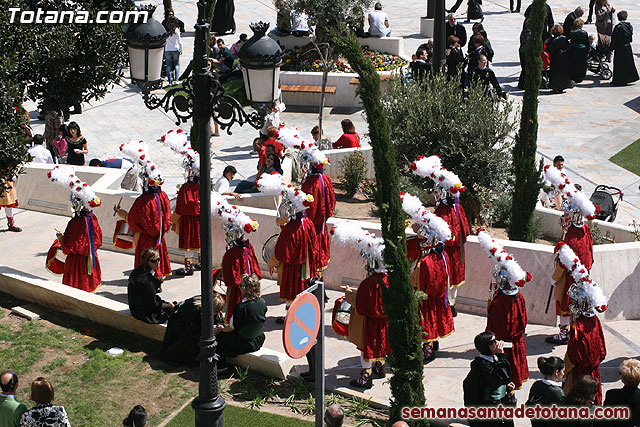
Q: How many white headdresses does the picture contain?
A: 12